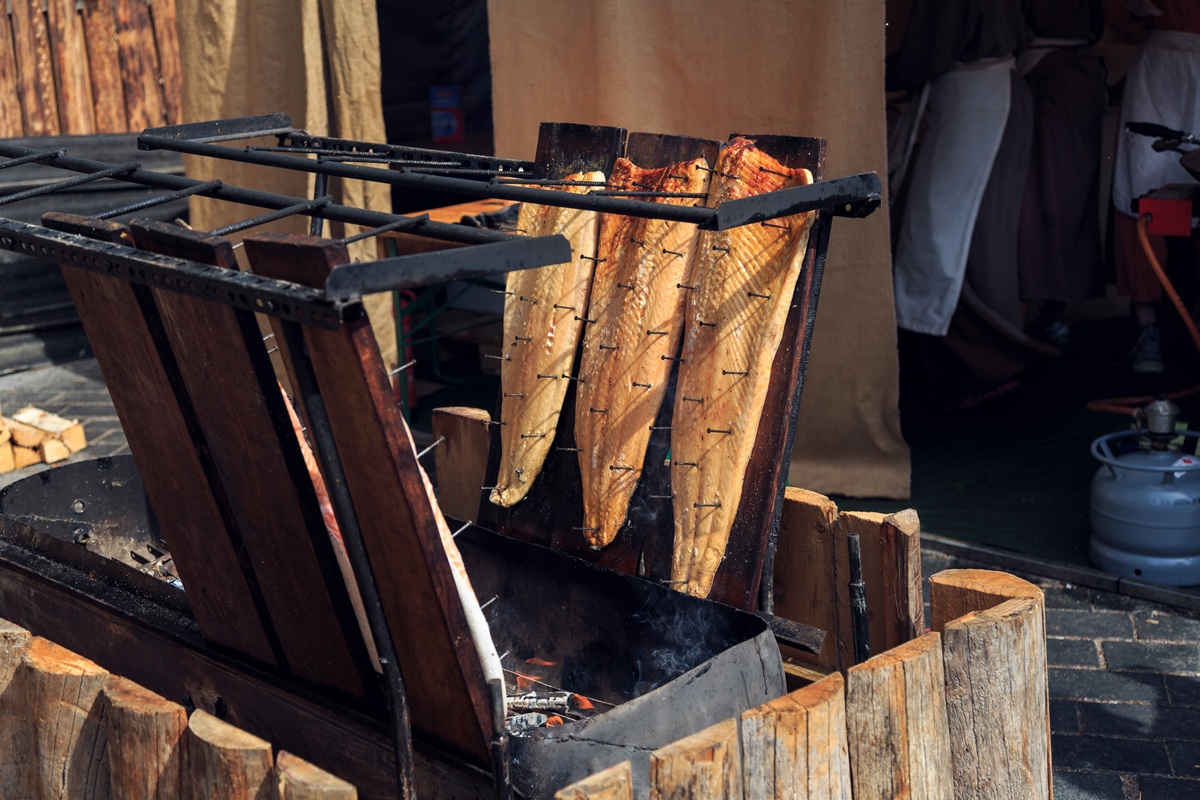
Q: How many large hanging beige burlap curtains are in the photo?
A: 2